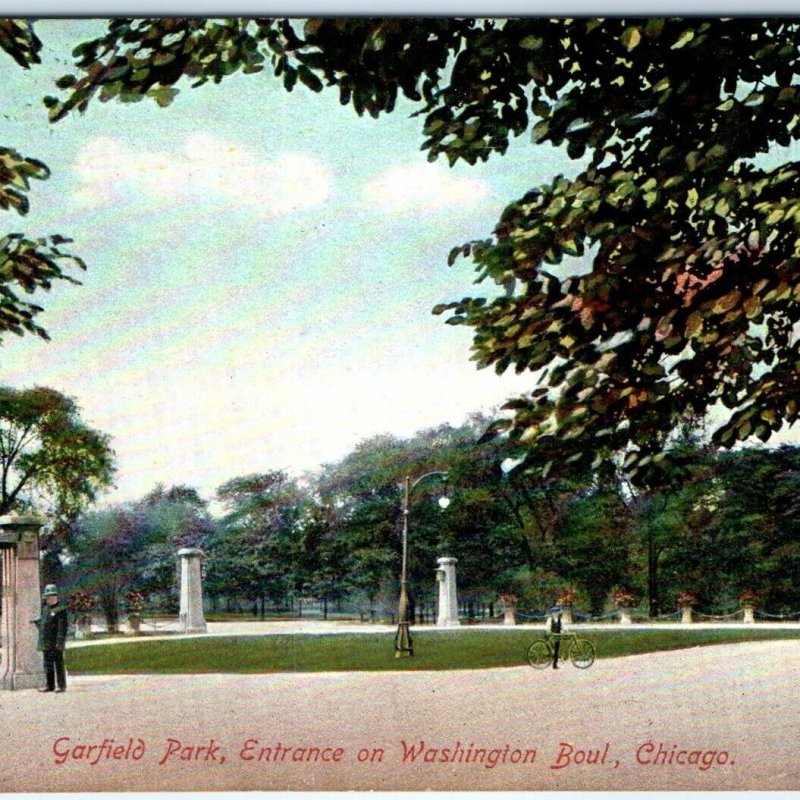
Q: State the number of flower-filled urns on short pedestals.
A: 7